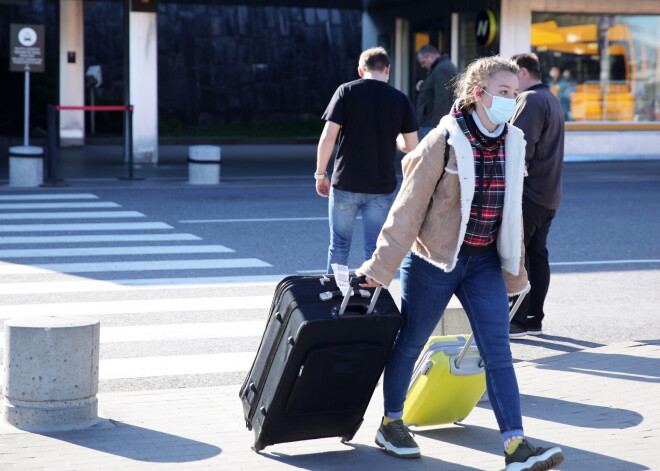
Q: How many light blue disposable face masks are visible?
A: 1